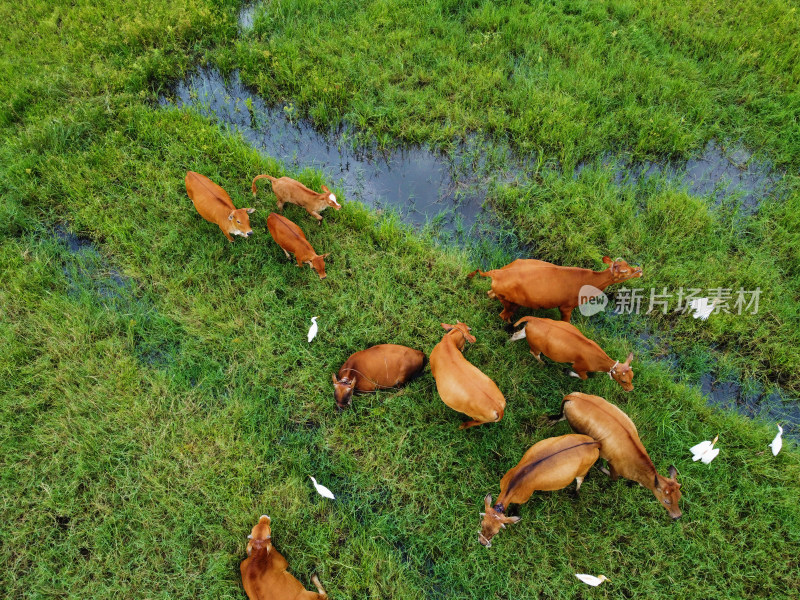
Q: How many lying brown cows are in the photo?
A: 2